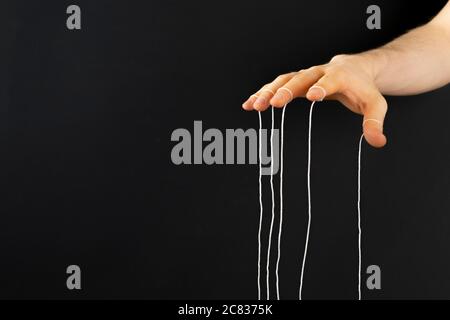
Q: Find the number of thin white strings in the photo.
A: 5